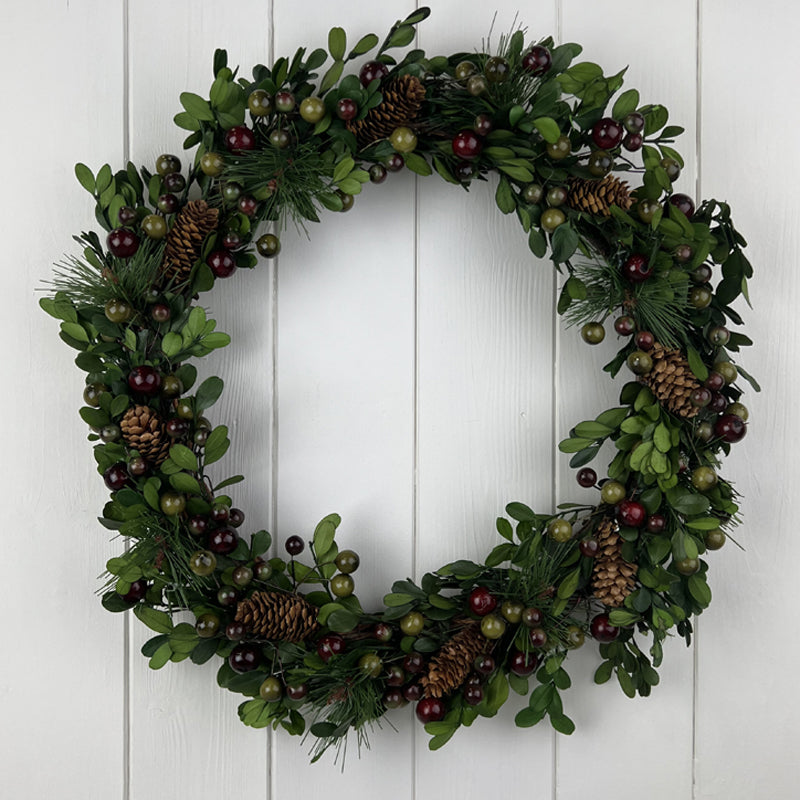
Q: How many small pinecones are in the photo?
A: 8